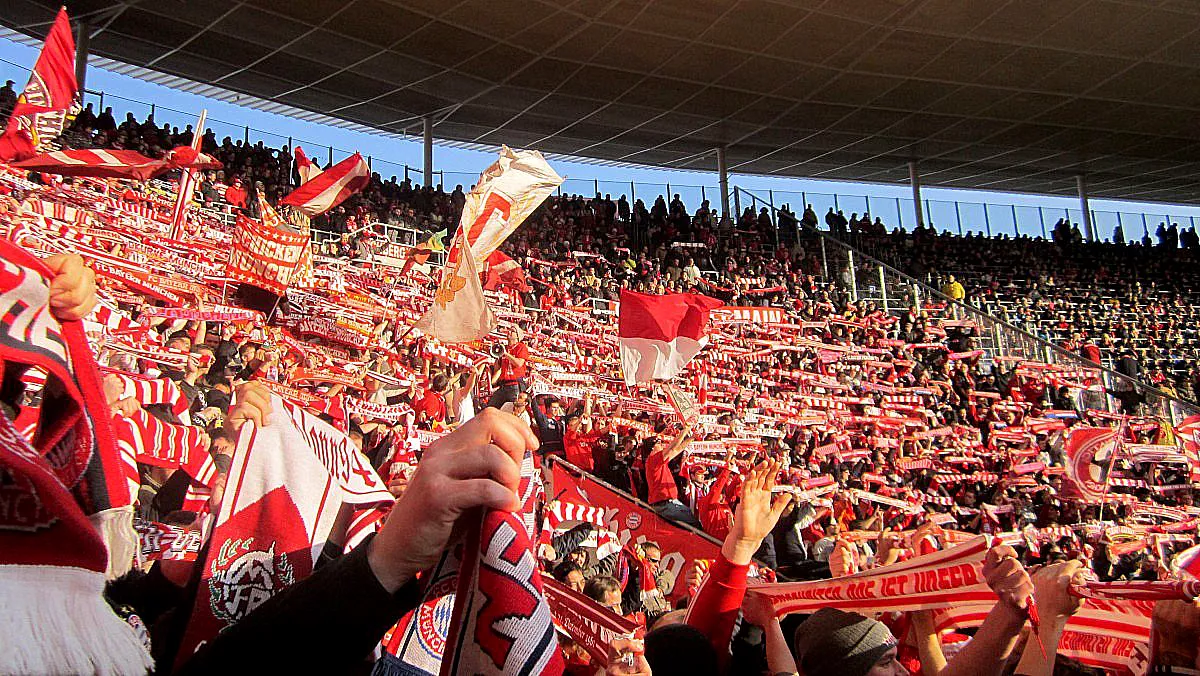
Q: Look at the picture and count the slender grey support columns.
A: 5